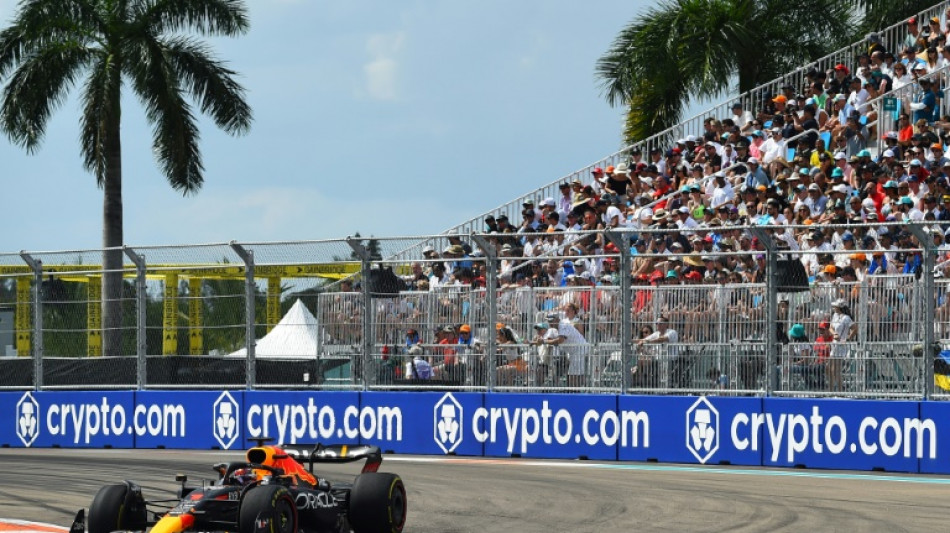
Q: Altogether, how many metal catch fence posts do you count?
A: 8